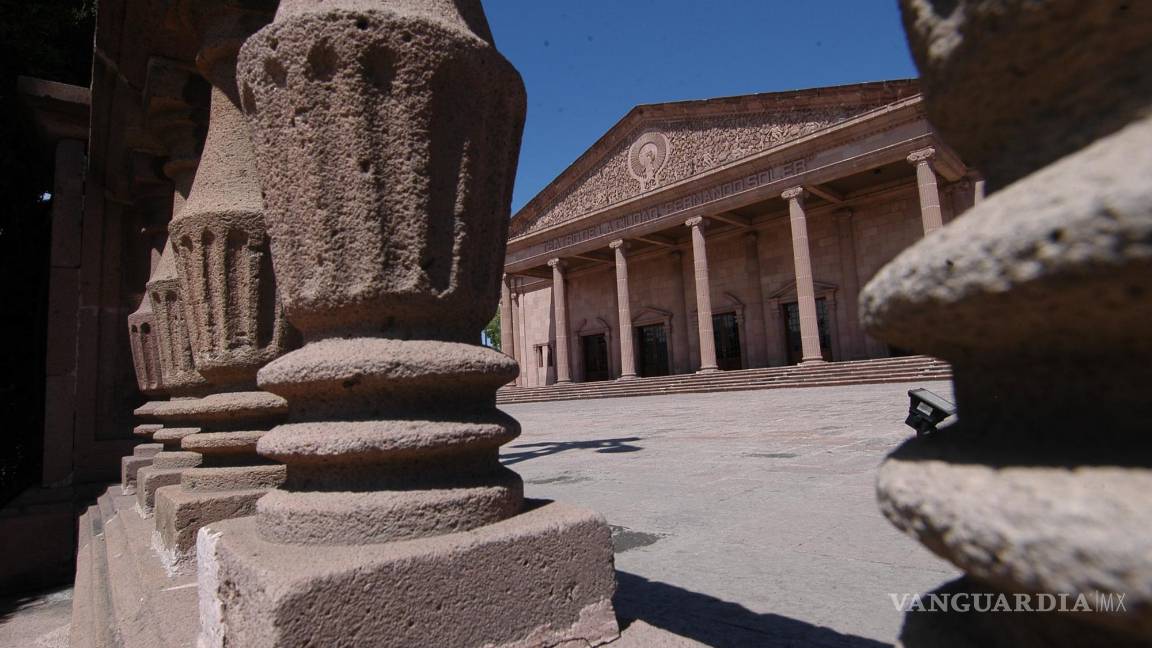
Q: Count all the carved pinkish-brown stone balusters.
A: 5